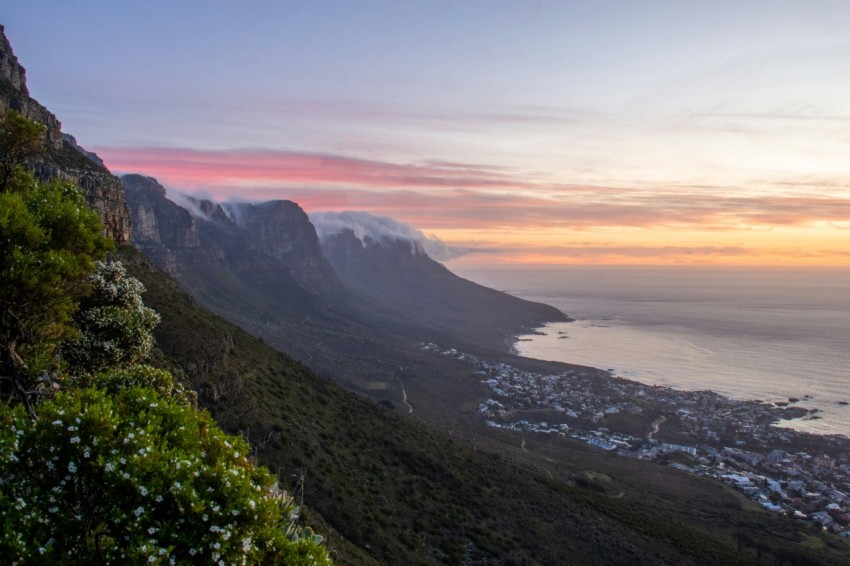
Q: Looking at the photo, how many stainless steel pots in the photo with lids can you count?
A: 0